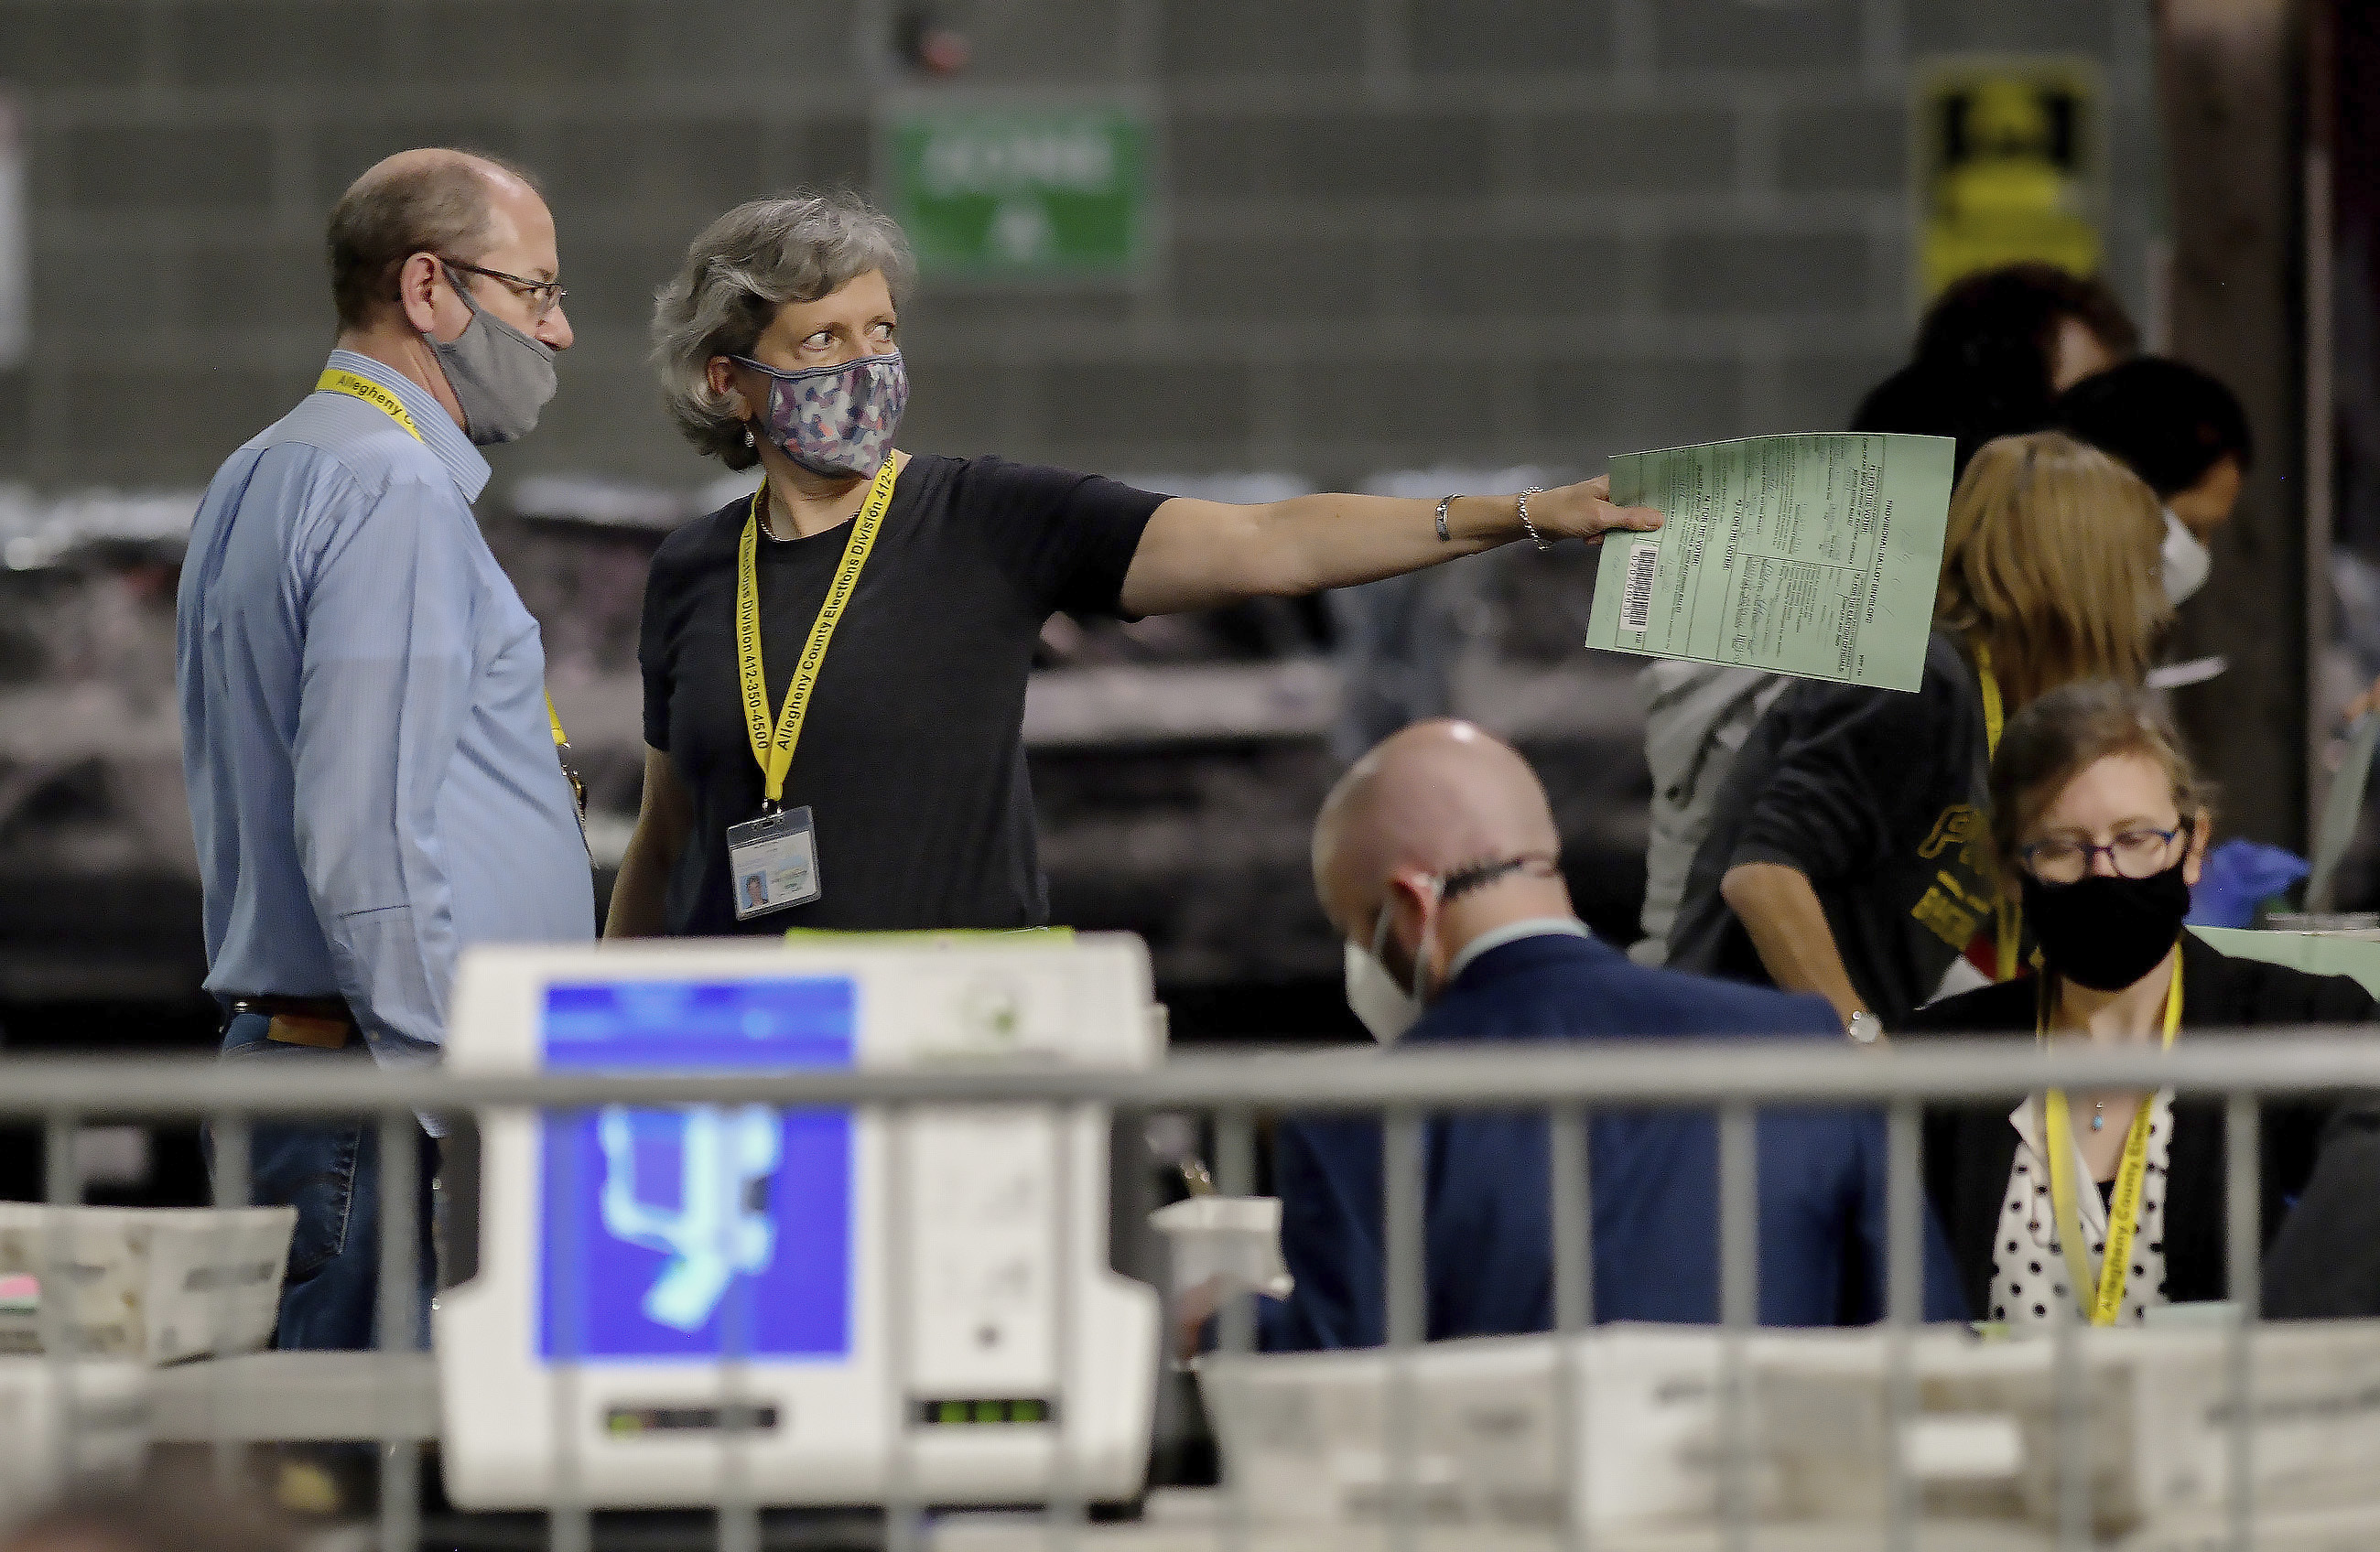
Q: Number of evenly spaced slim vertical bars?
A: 14